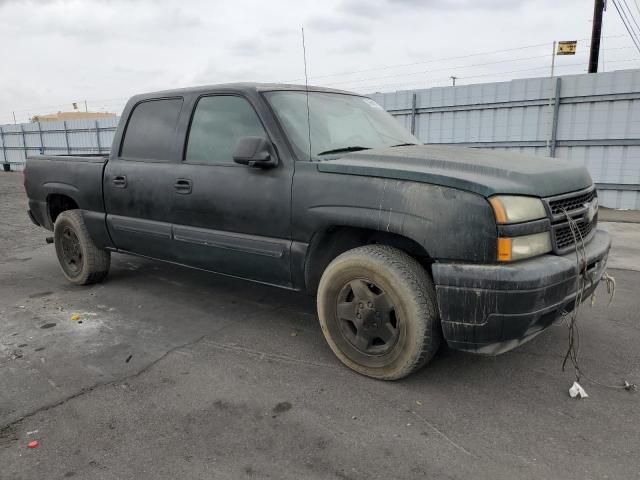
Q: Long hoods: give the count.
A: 1